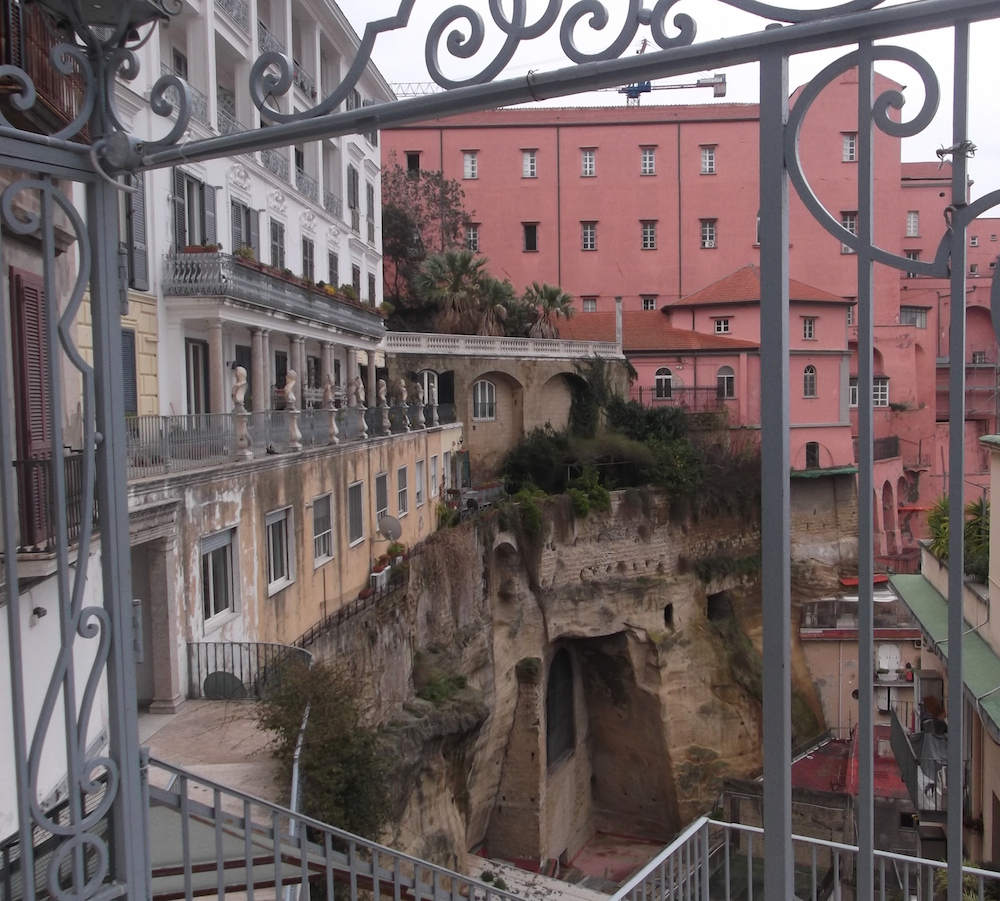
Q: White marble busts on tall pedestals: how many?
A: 8